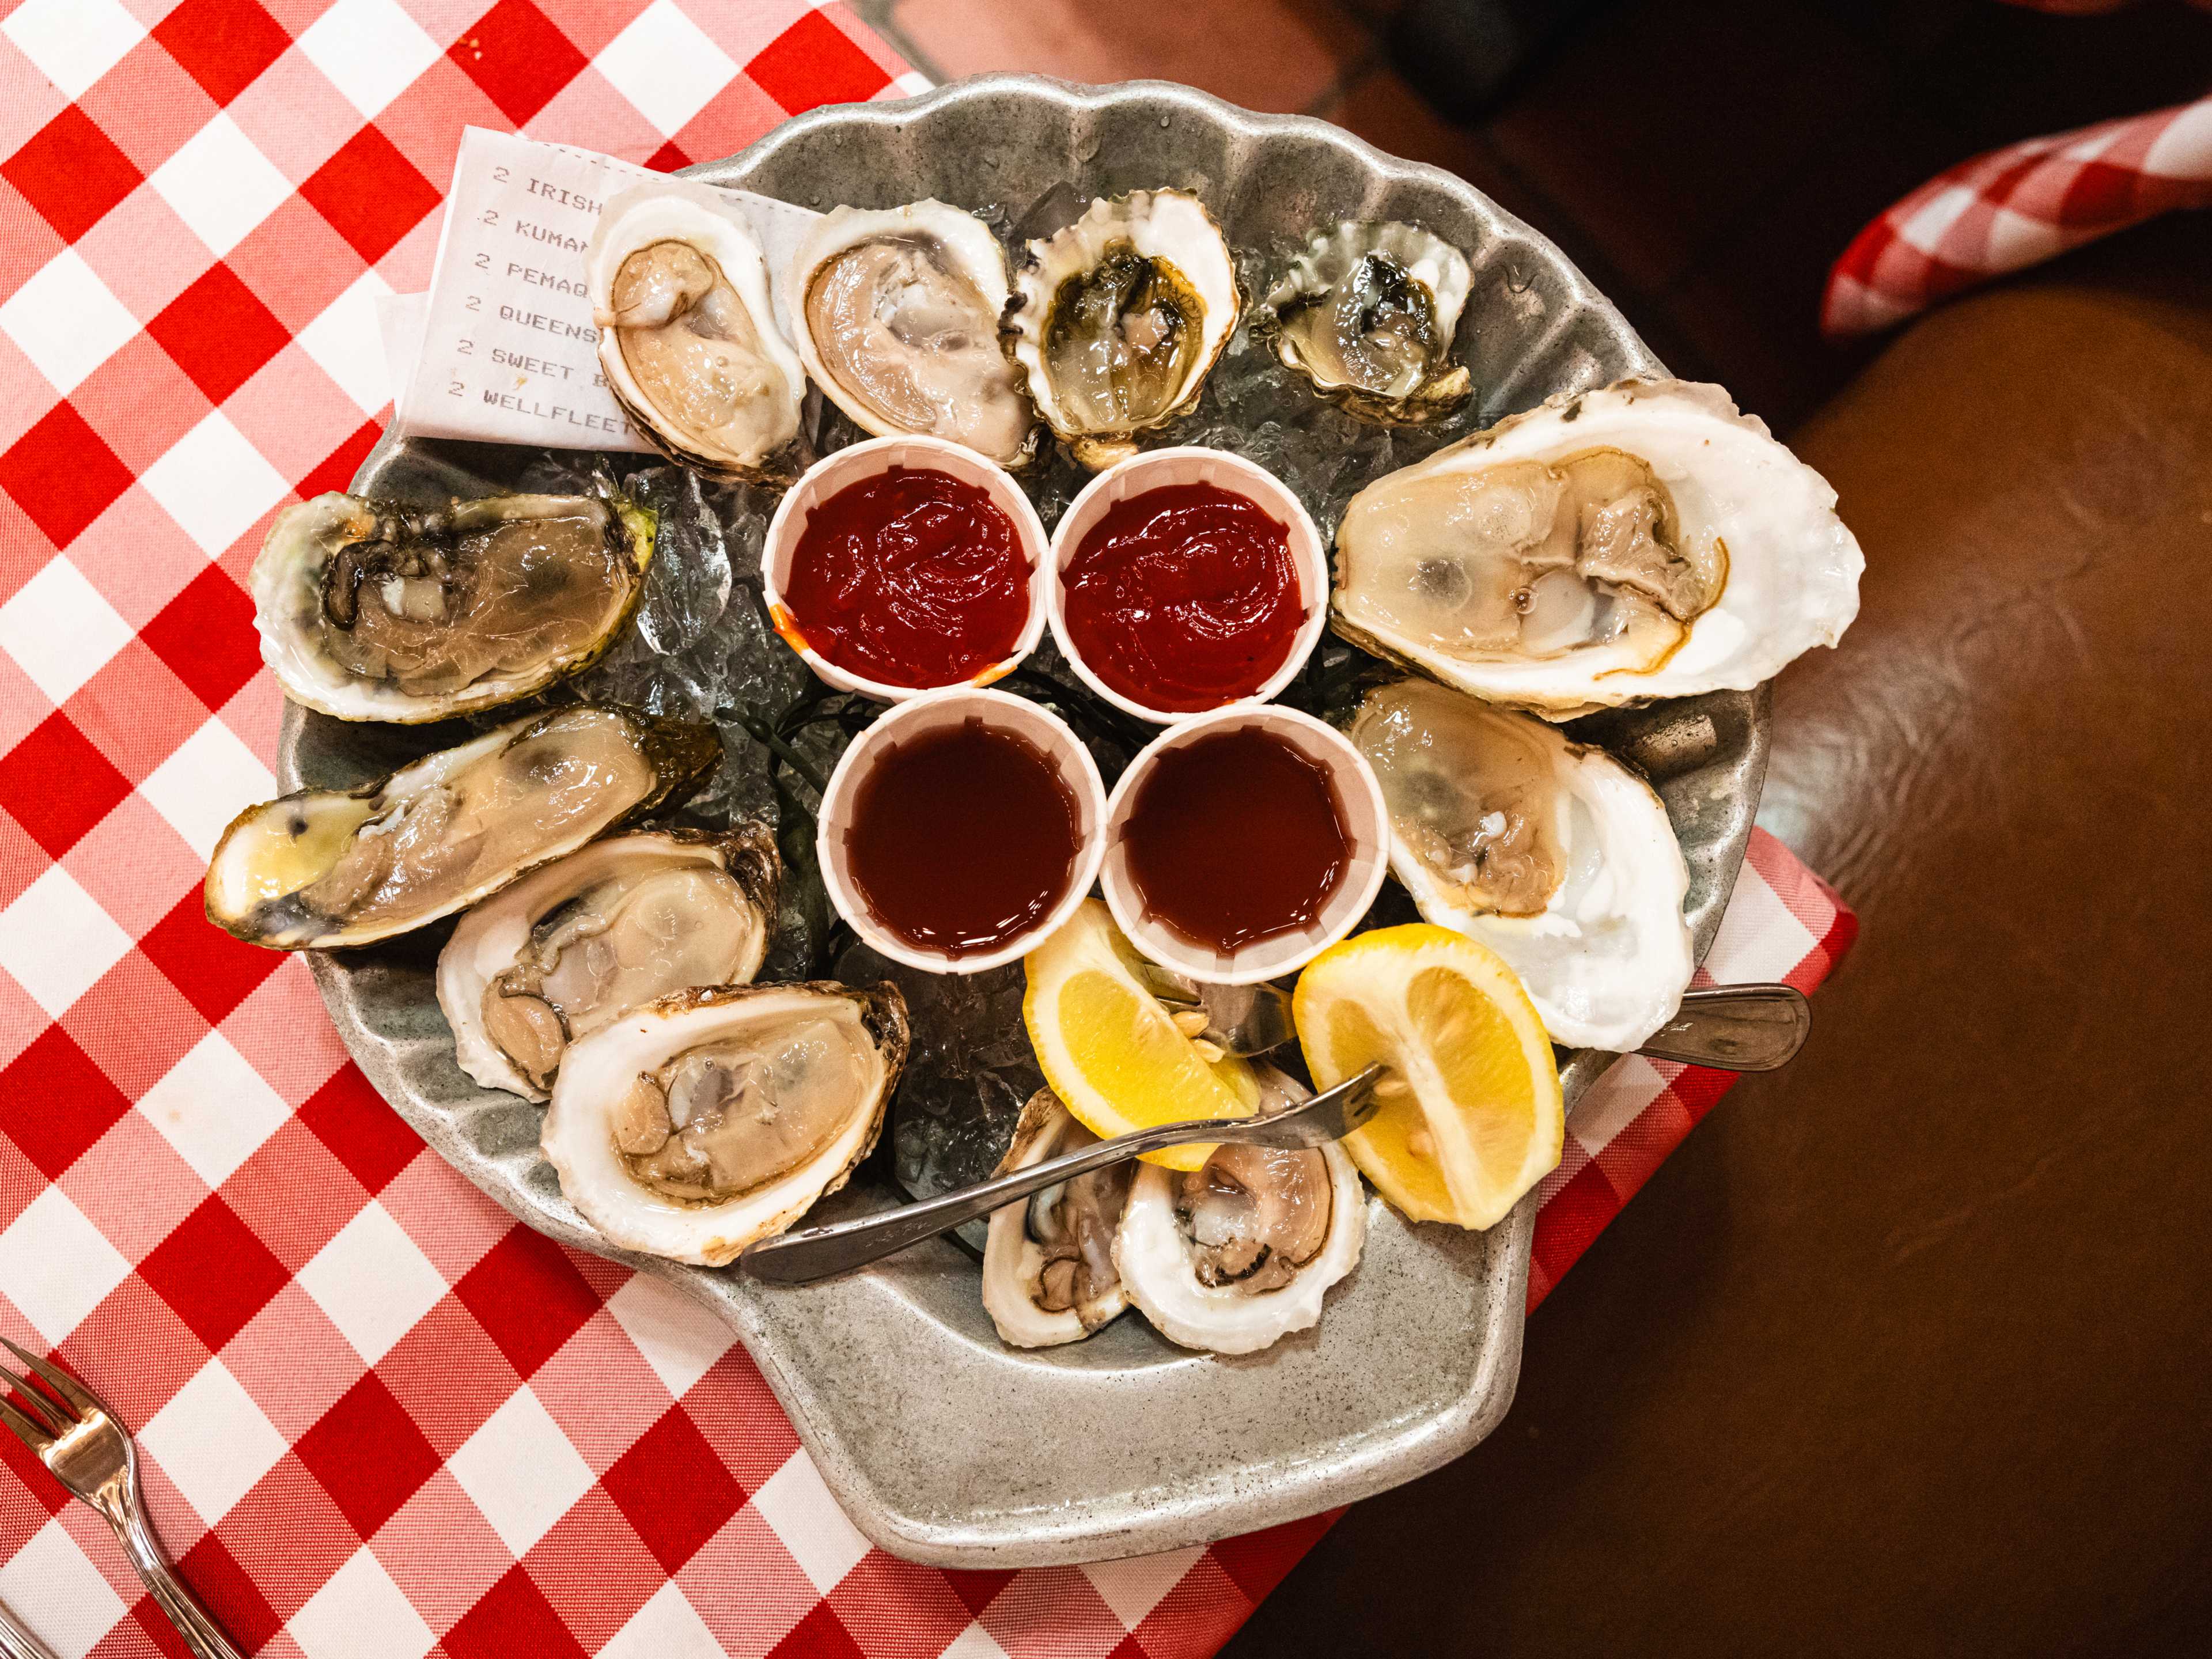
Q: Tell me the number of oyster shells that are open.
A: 12